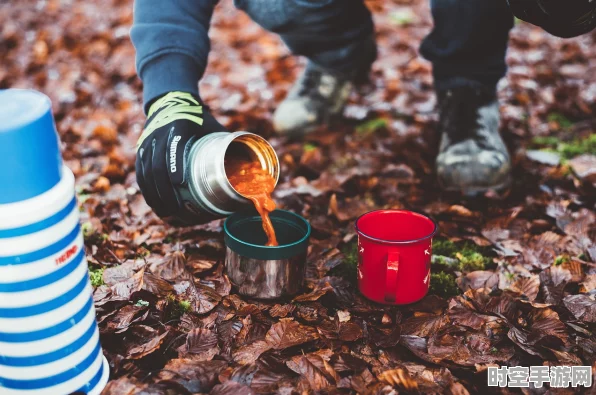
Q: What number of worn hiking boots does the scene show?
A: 2